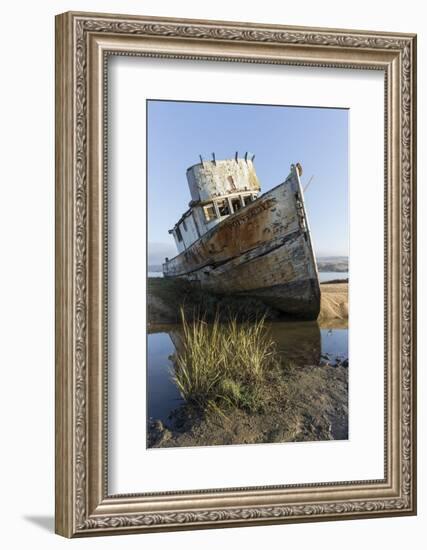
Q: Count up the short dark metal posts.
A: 5